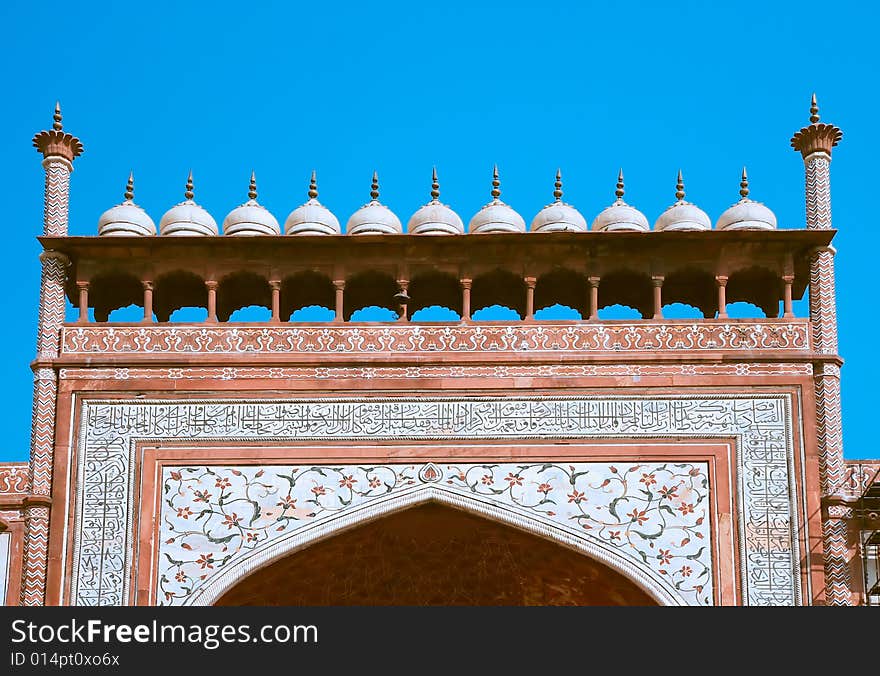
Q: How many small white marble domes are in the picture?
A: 11